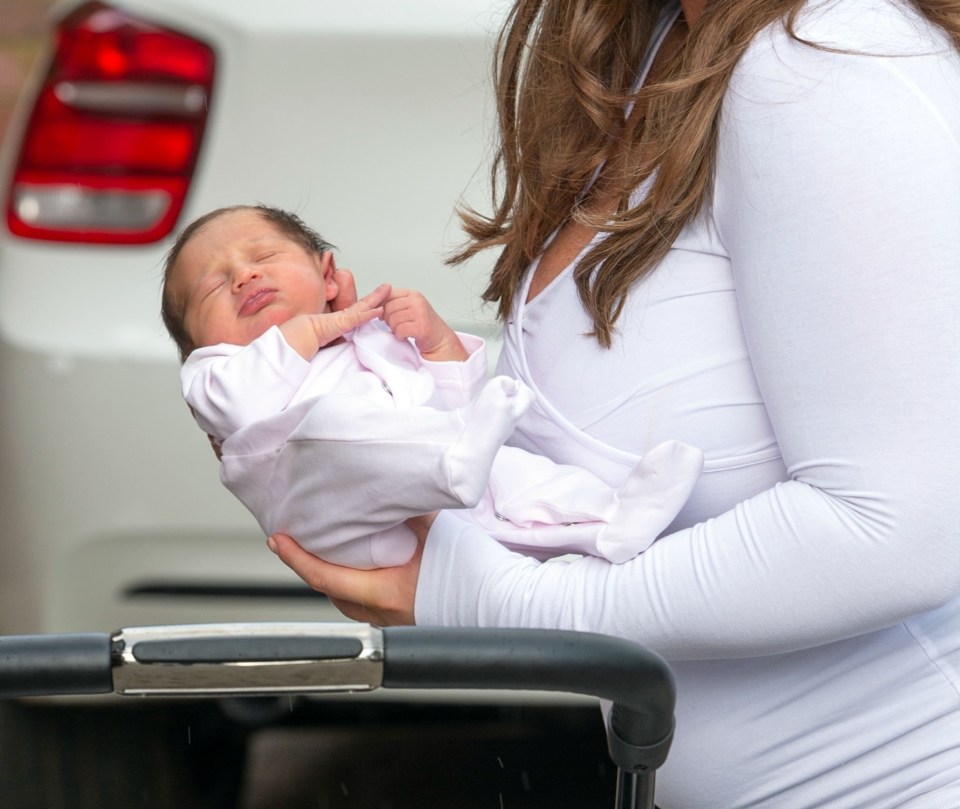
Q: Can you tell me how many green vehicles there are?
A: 0